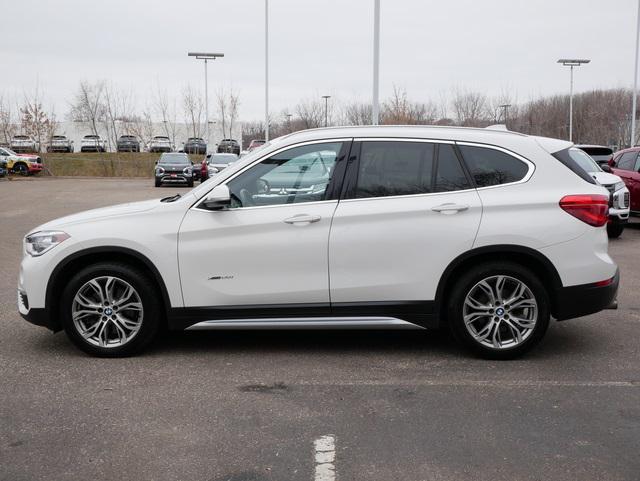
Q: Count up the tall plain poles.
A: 3